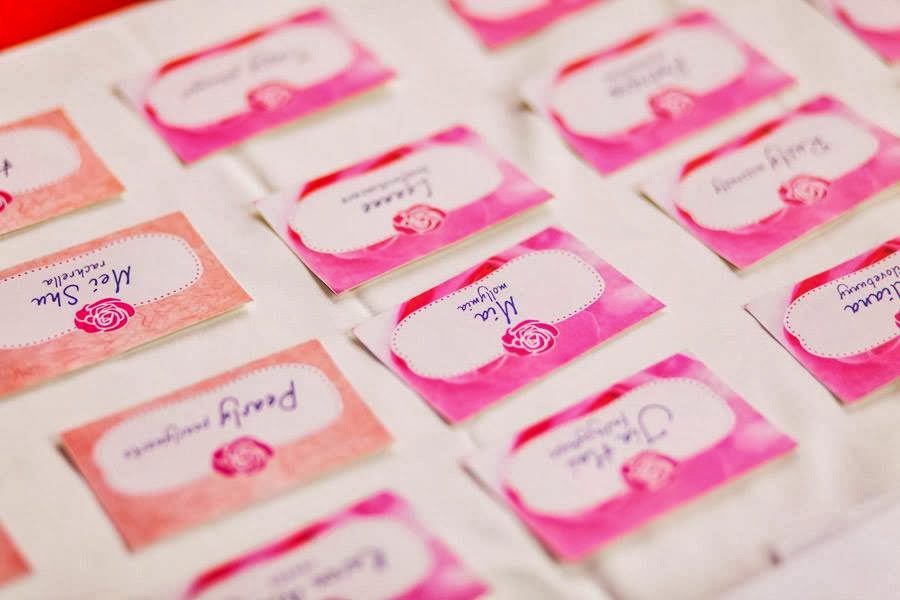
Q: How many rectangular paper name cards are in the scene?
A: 14